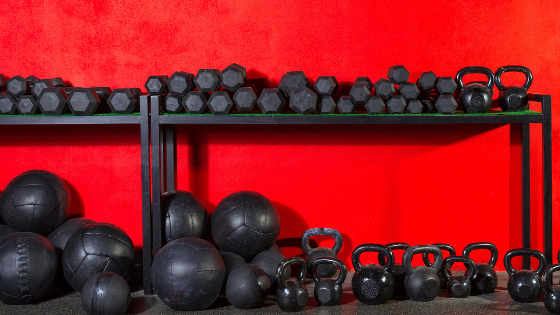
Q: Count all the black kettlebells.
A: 13